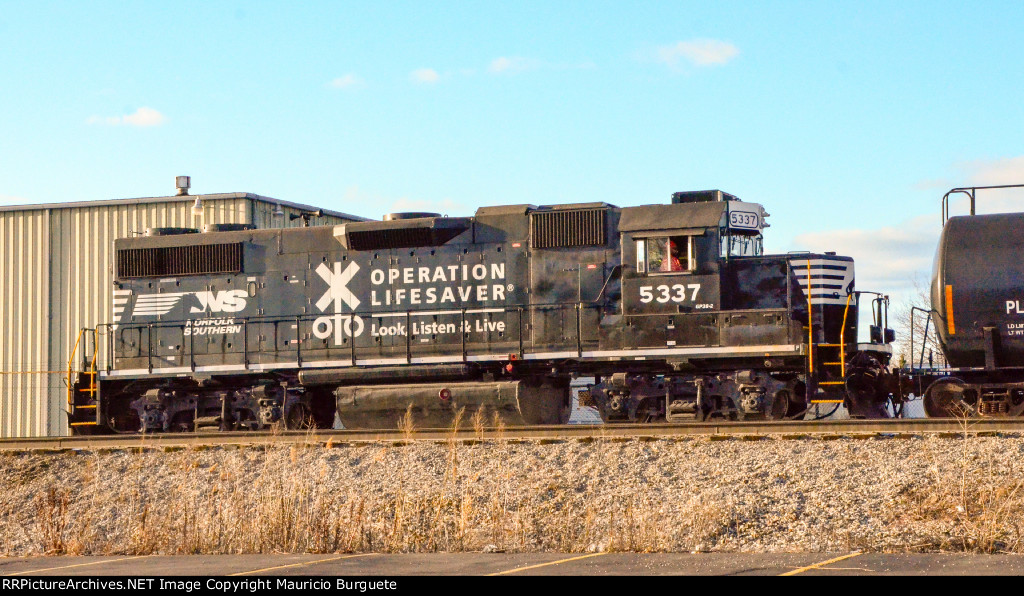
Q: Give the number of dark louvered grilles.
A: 3